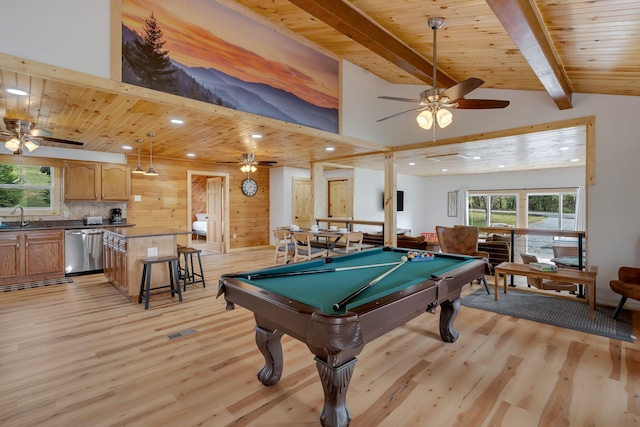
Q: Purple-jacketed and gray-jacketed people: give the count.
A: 0